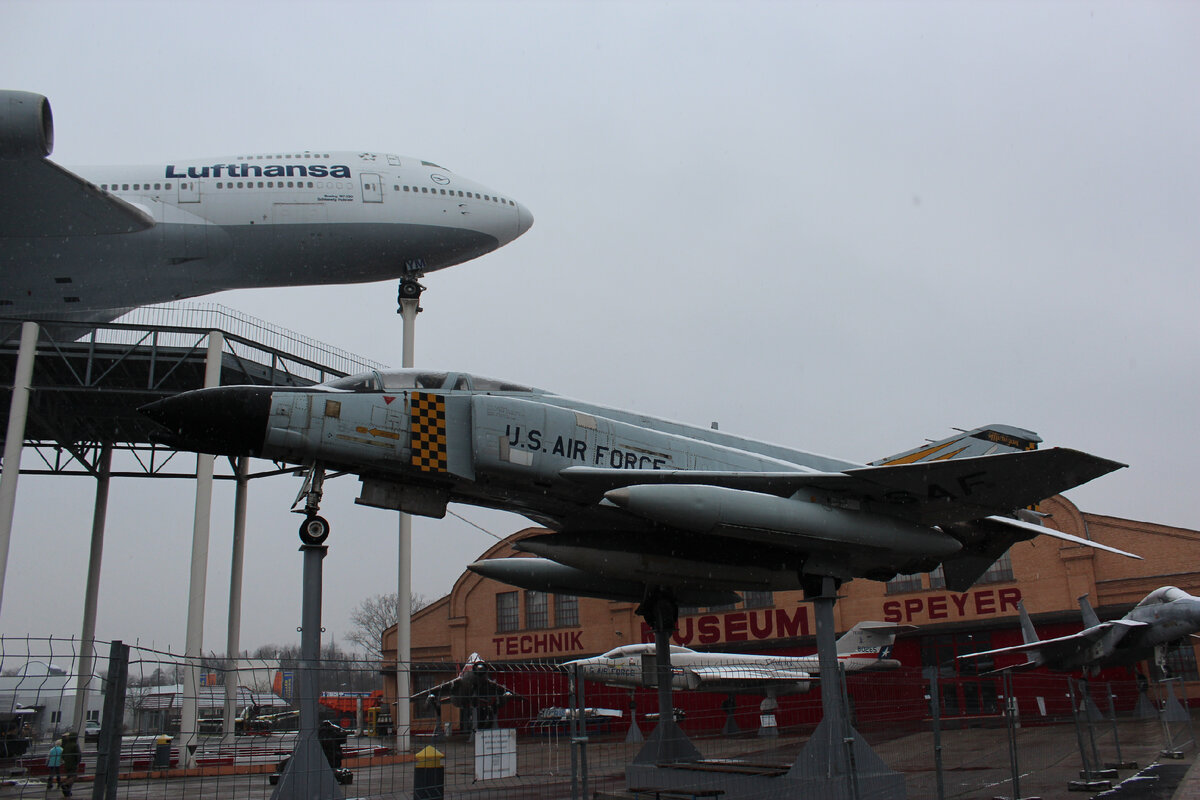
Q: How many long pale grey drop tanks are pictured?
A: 3